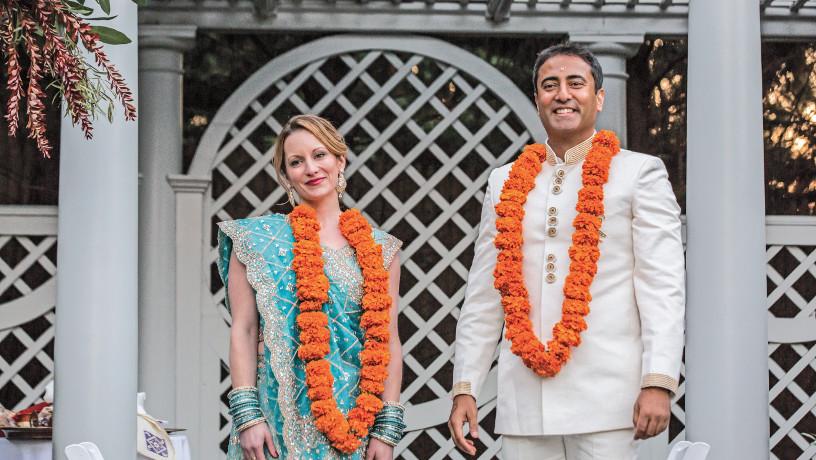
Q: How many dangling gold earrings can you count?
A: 2